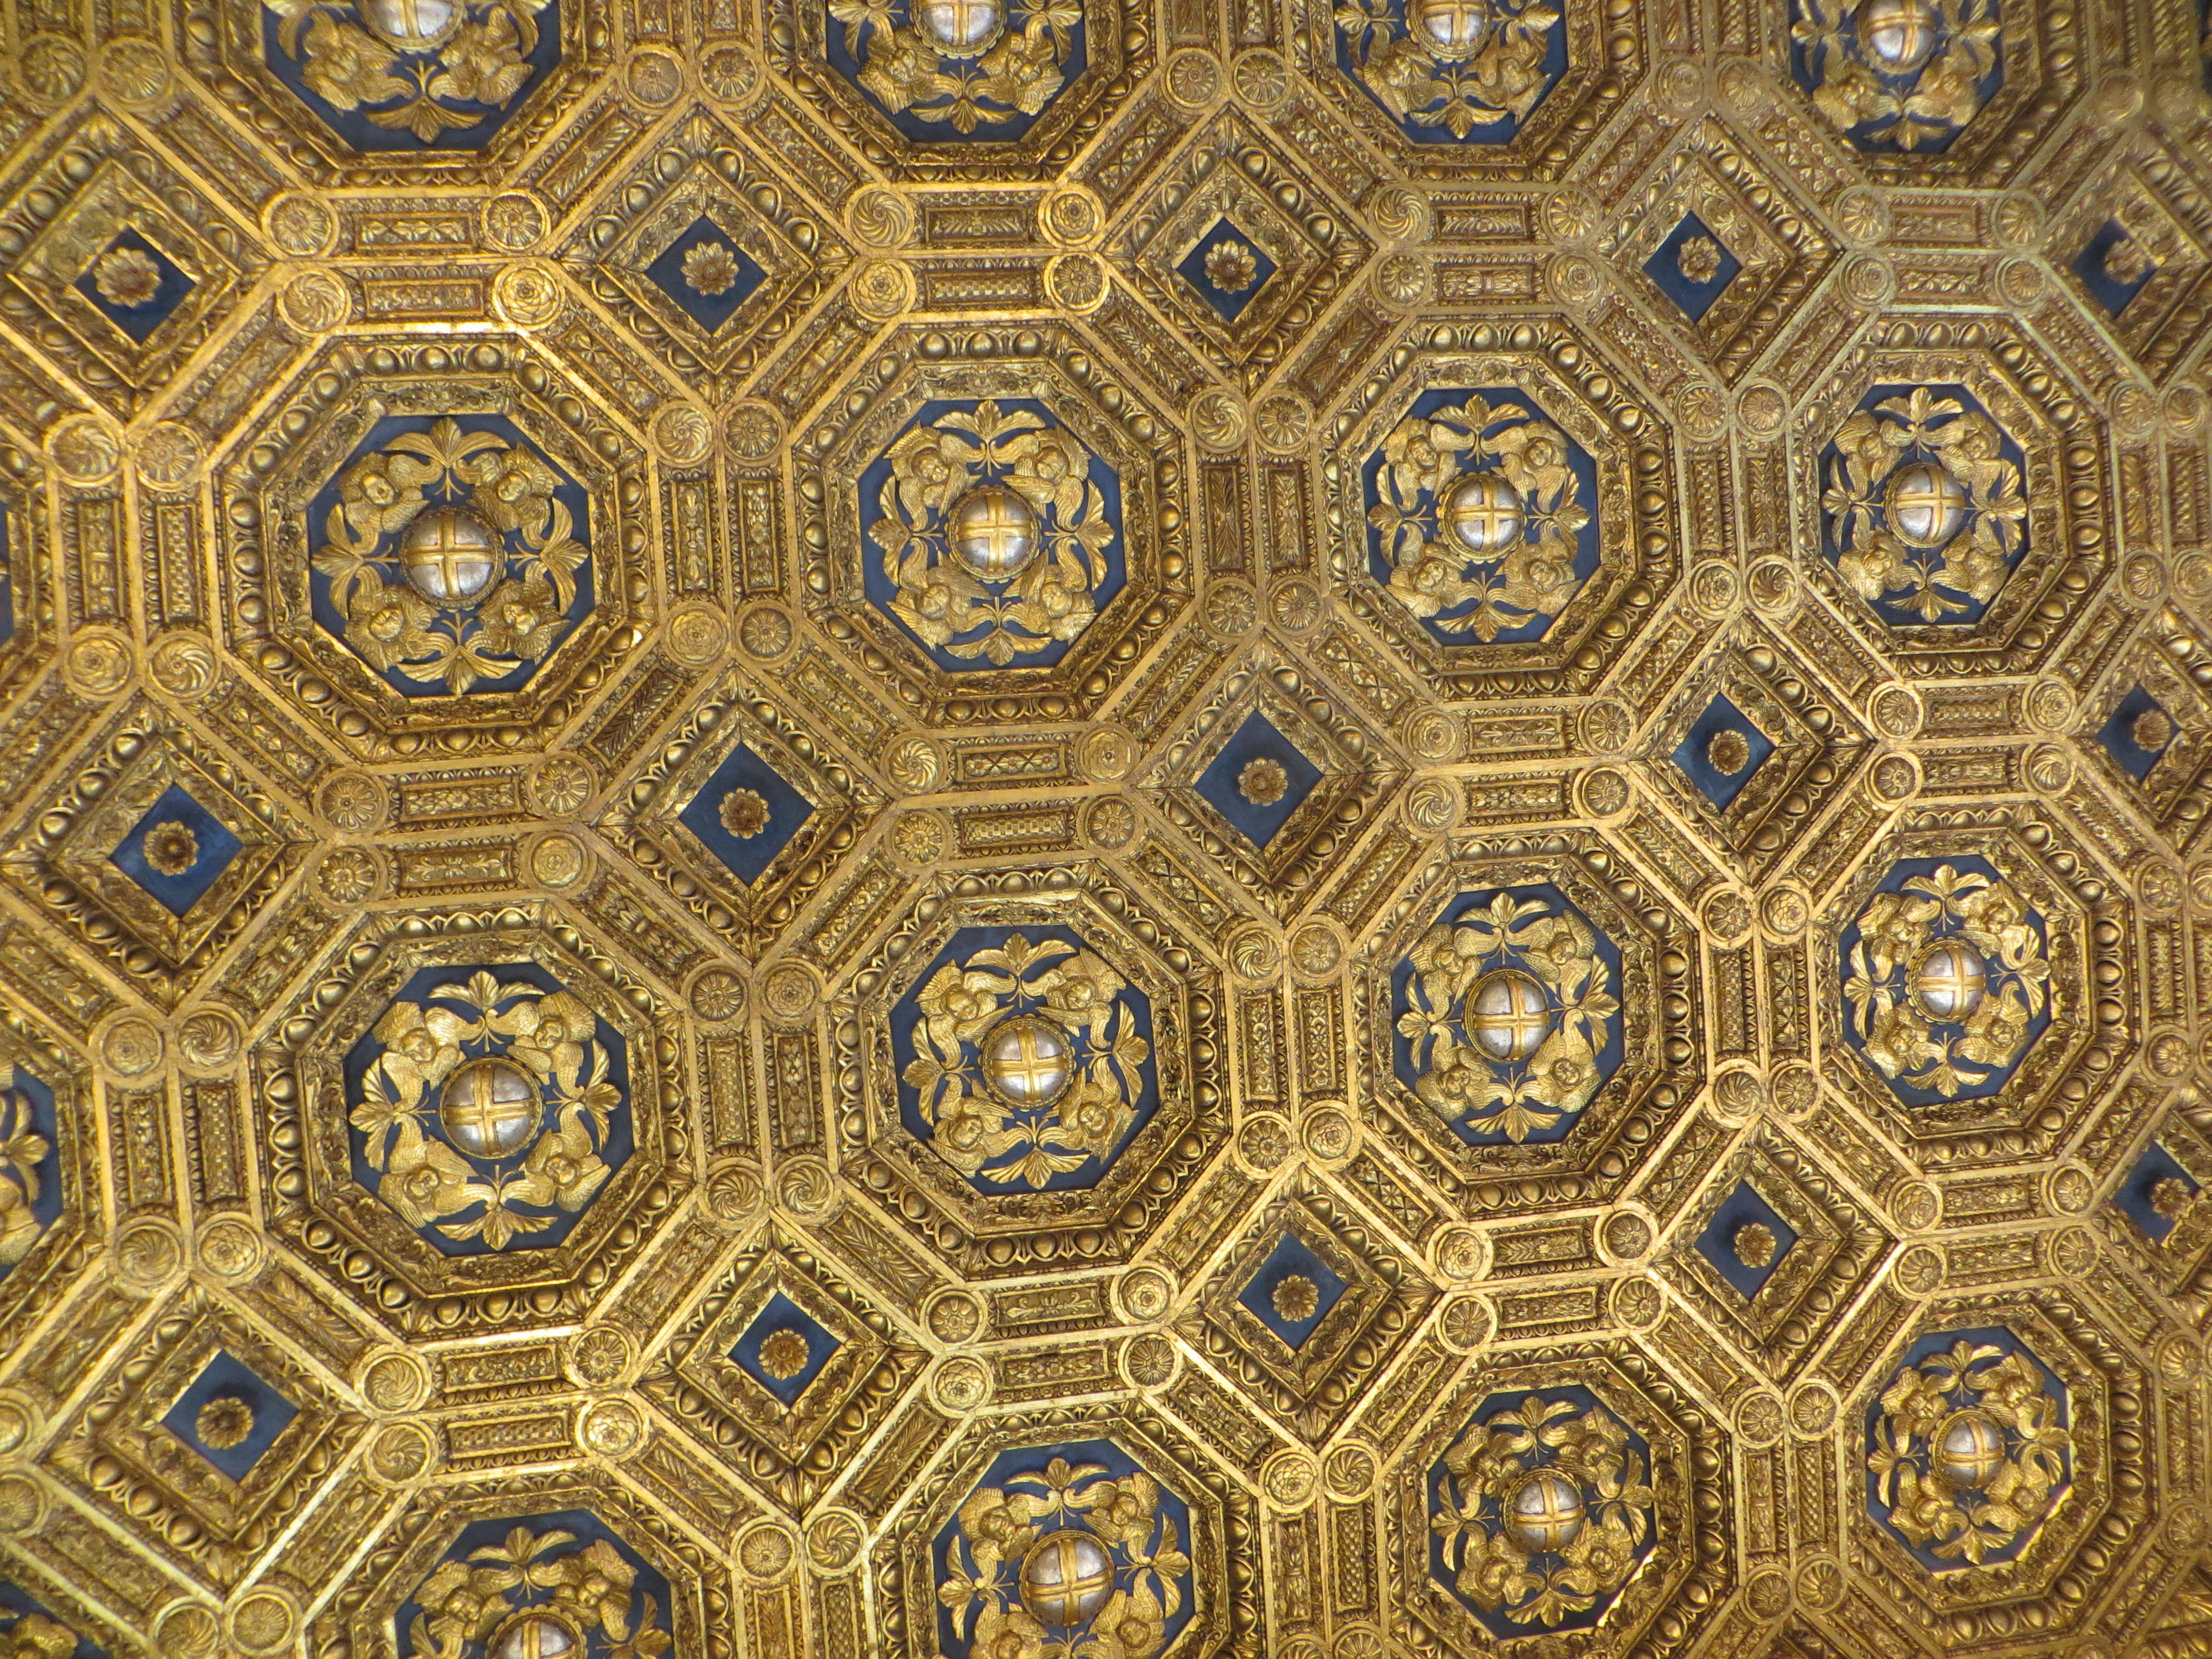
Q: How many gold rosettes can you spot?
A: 15